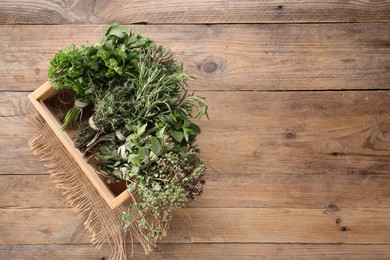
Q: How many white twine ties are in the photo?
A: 5